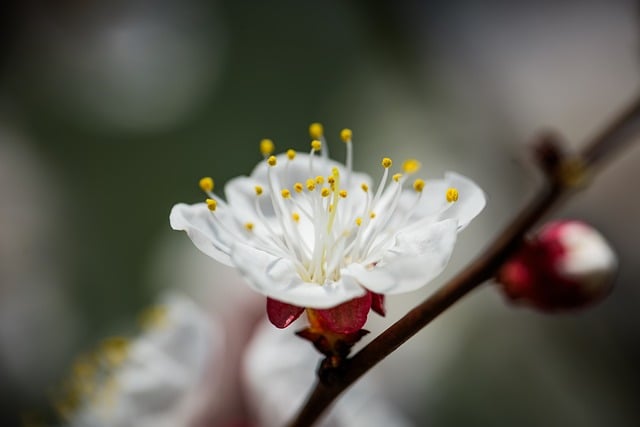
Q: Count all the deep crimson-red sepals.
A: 3